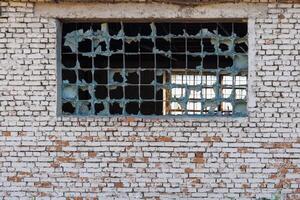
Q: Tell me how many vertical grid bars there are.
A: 11